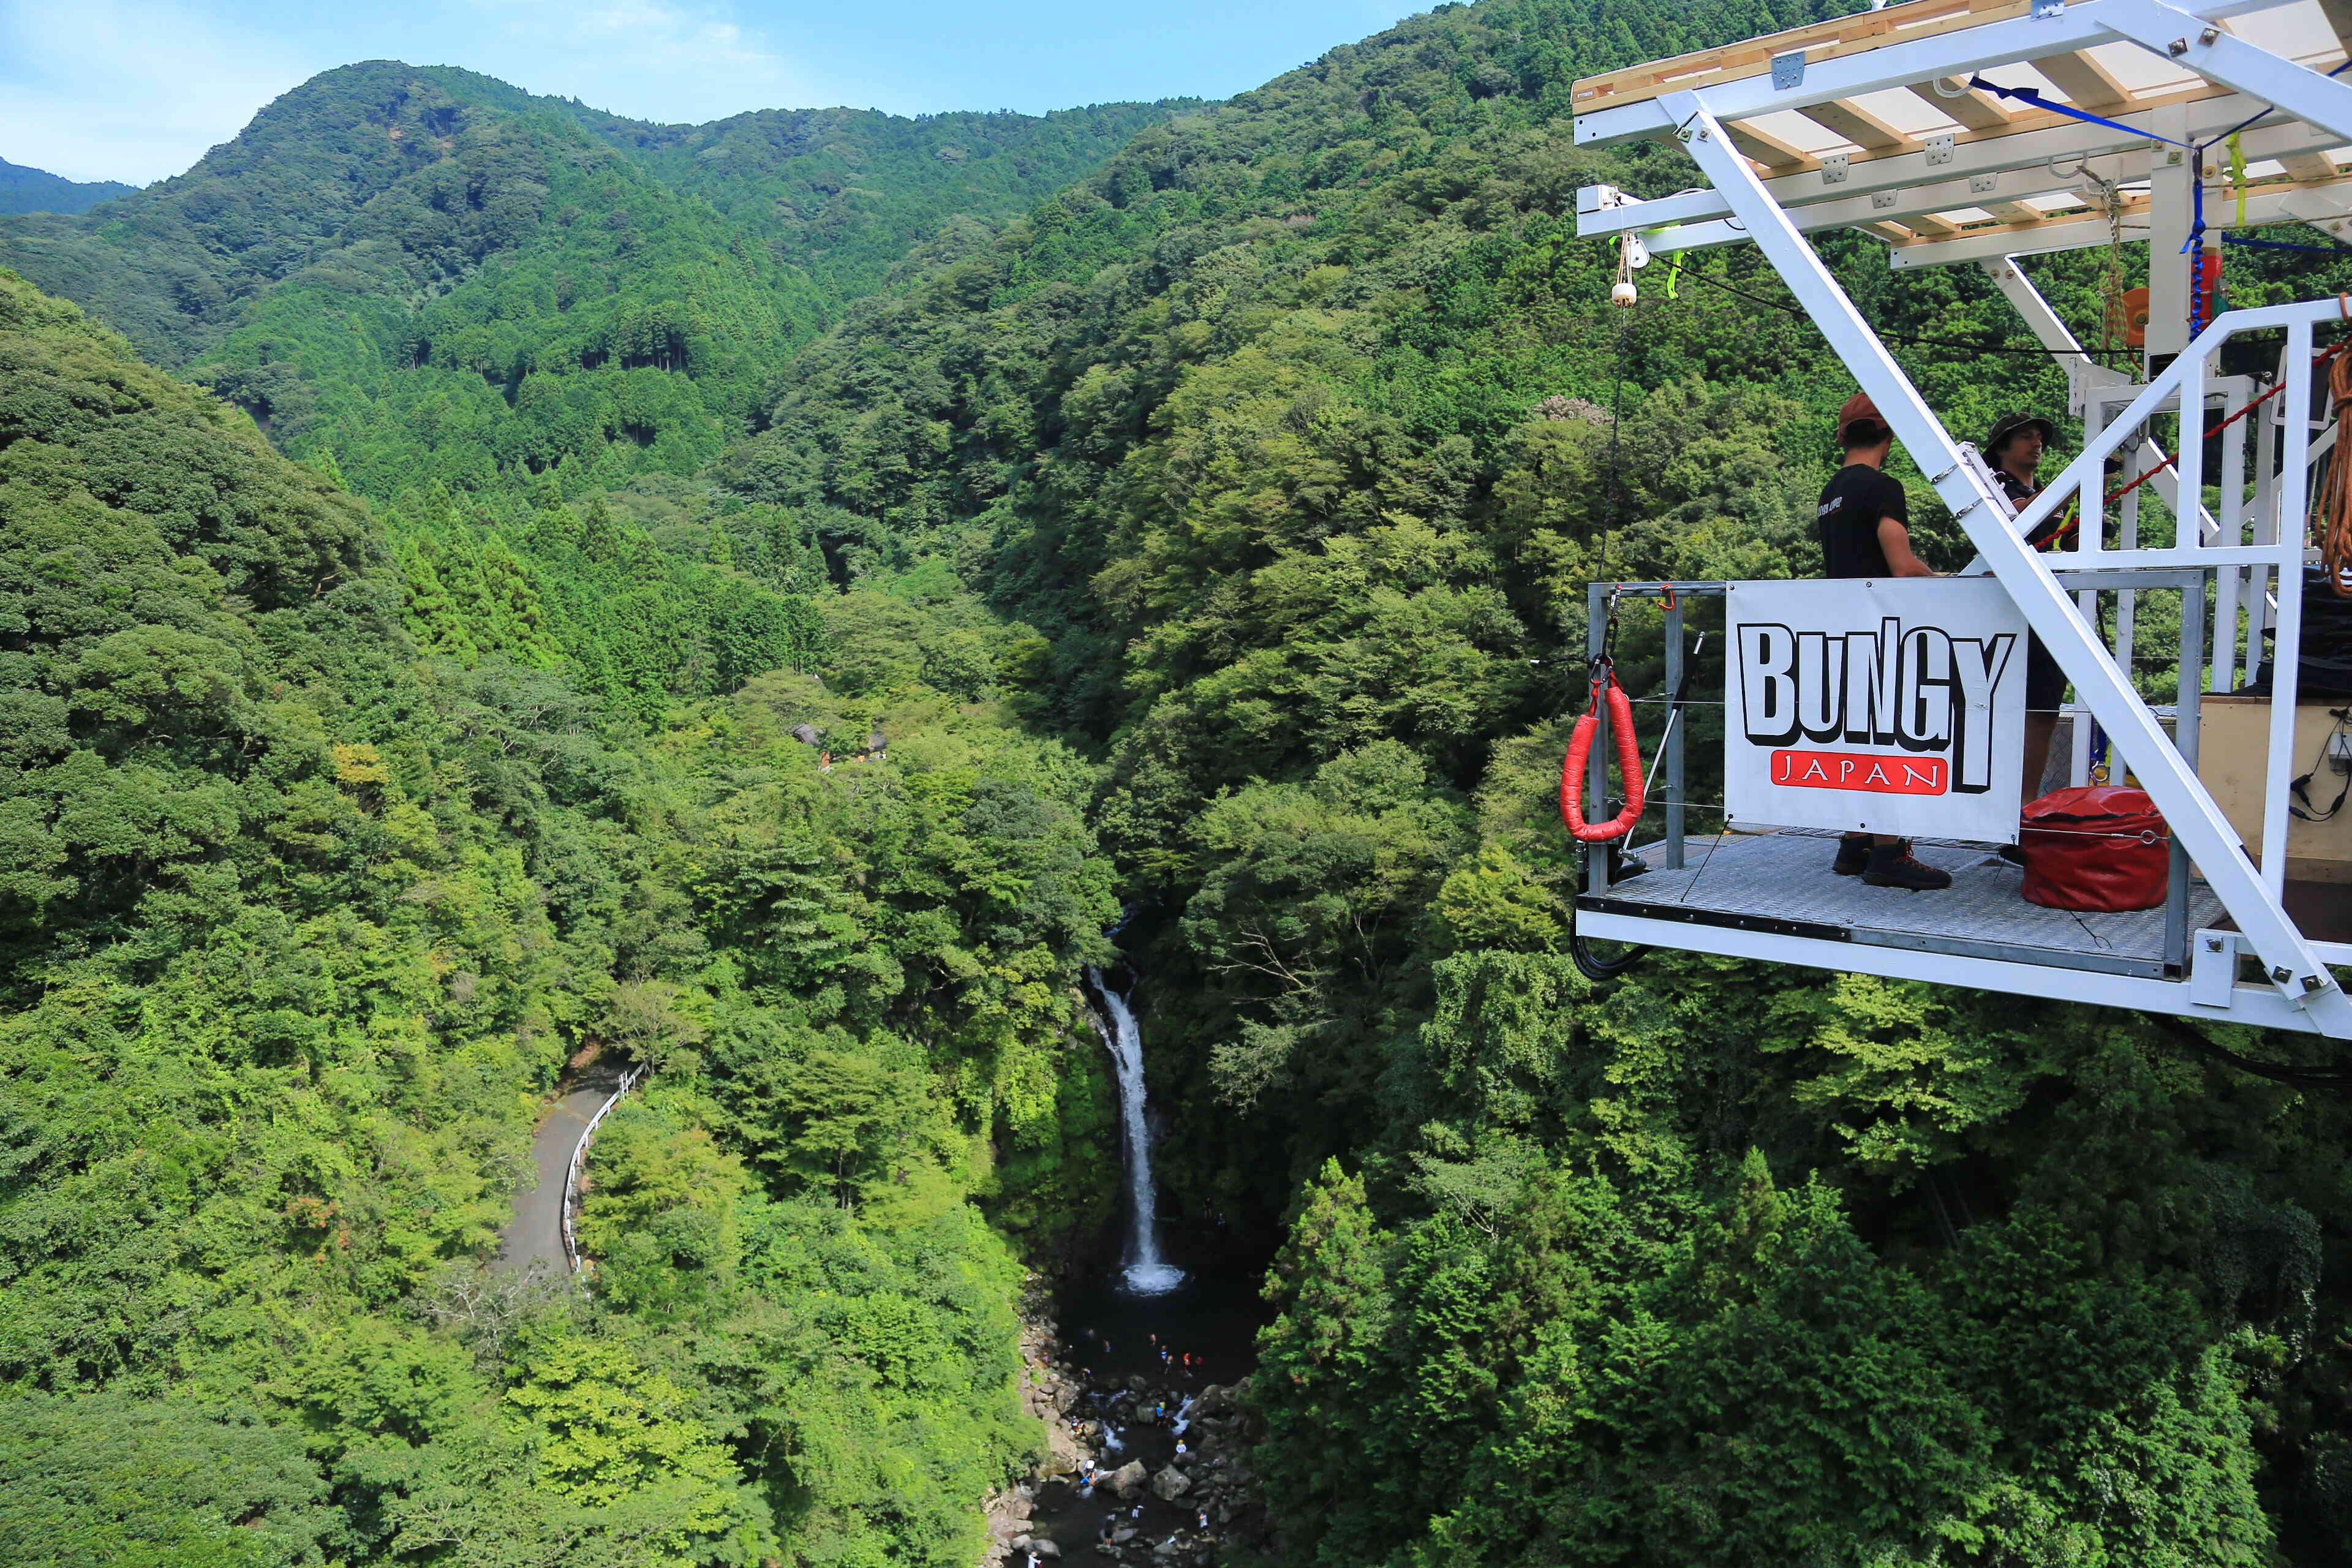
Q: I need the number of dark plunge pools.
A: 1